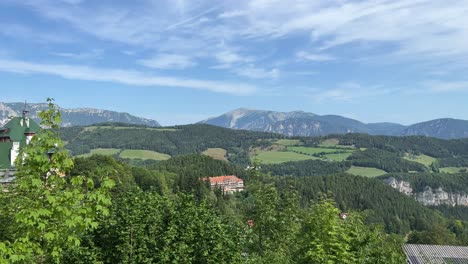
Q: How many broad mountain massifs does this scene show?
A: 2